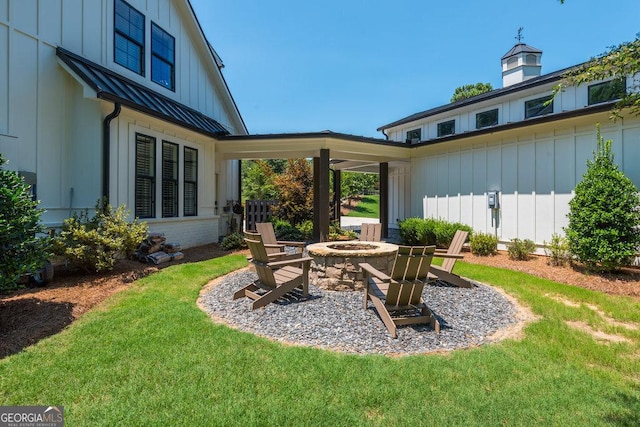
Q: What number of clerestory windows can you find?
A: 5